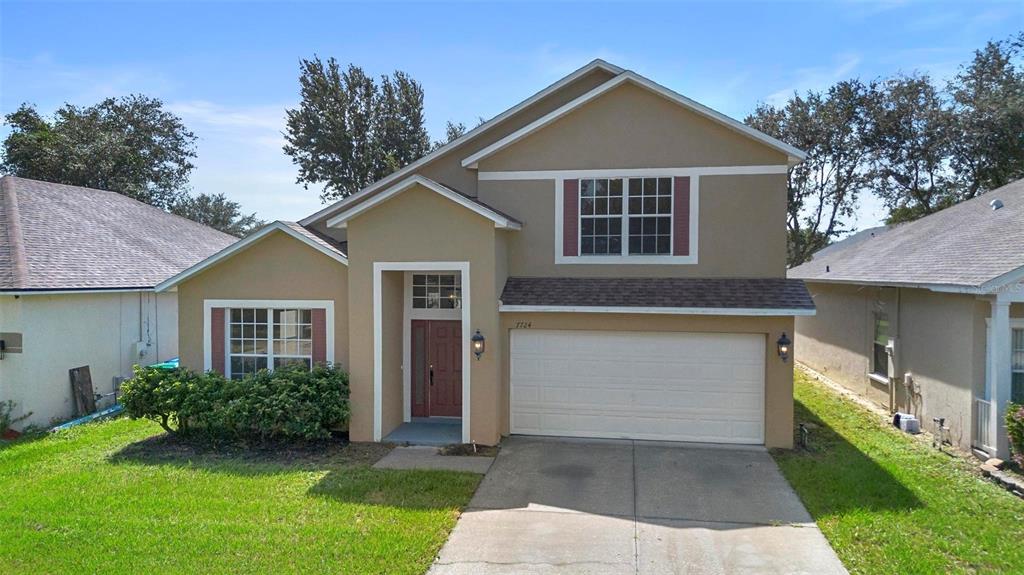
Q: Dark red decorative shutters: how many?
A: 4